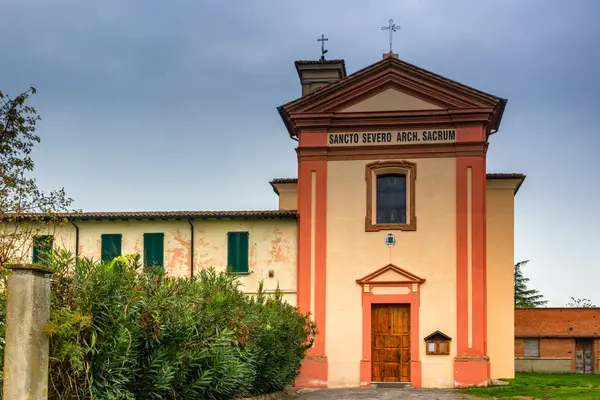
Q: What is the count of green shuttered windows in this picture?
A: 4